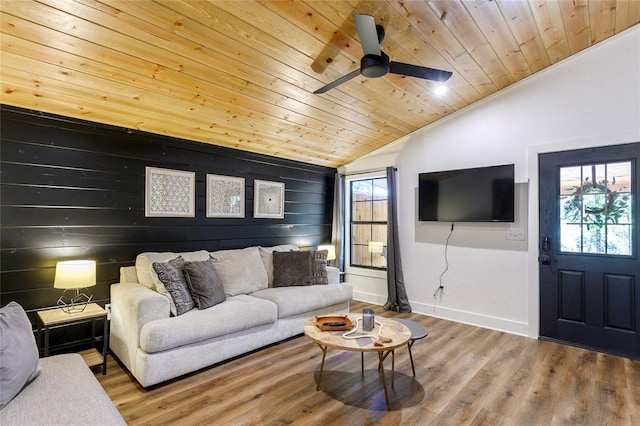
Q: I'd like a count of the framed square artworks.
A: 3